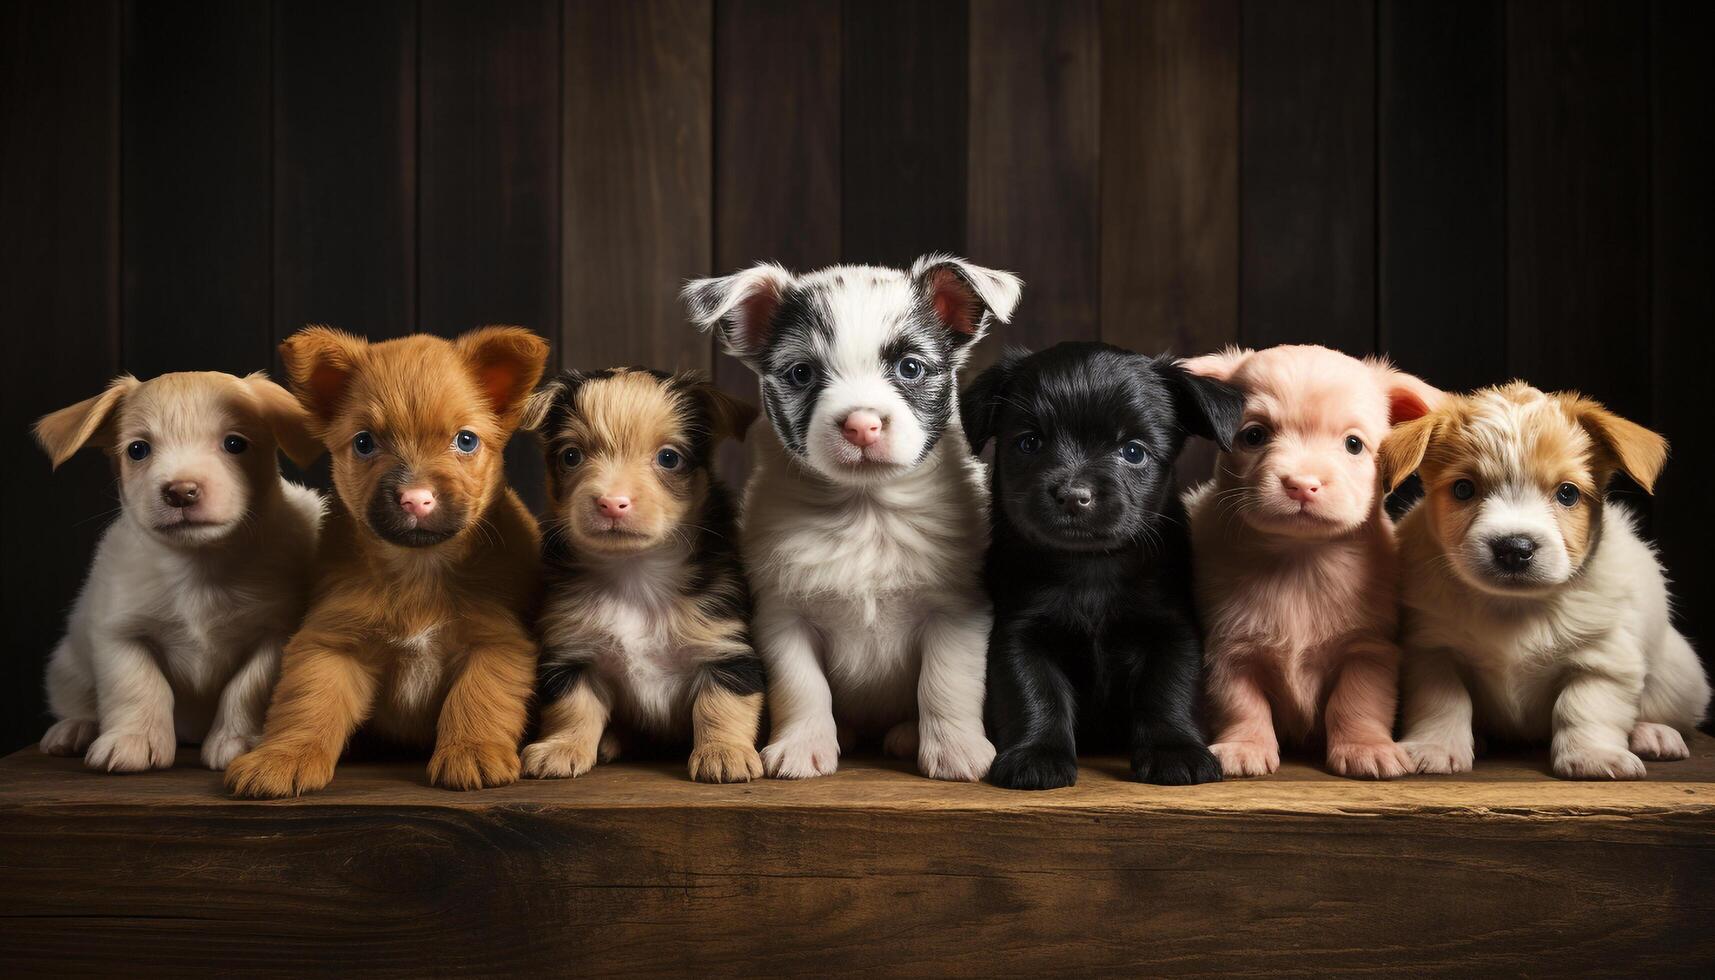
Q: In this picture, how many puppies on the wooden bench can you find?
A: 7